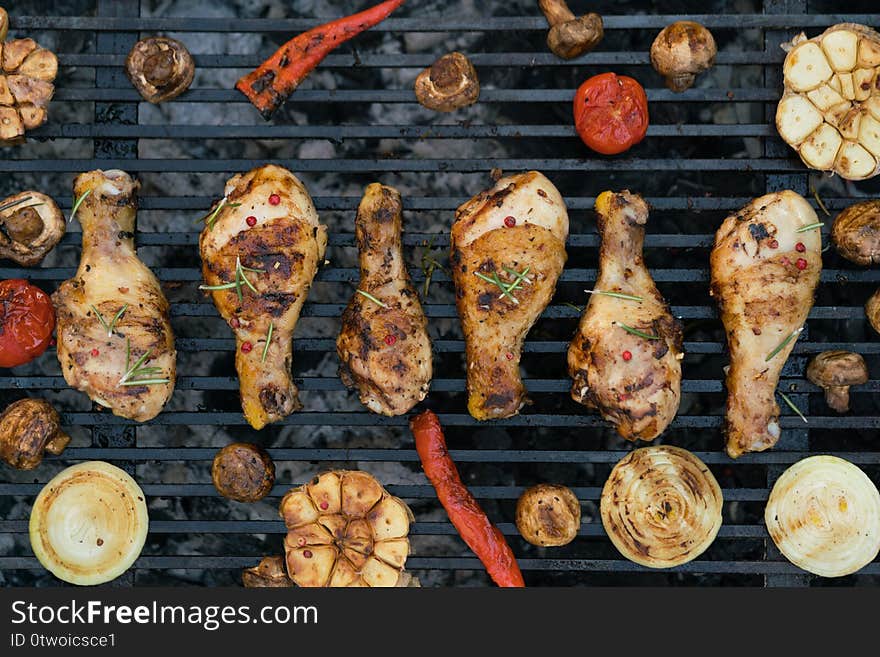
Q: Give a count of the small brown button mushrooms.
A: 12